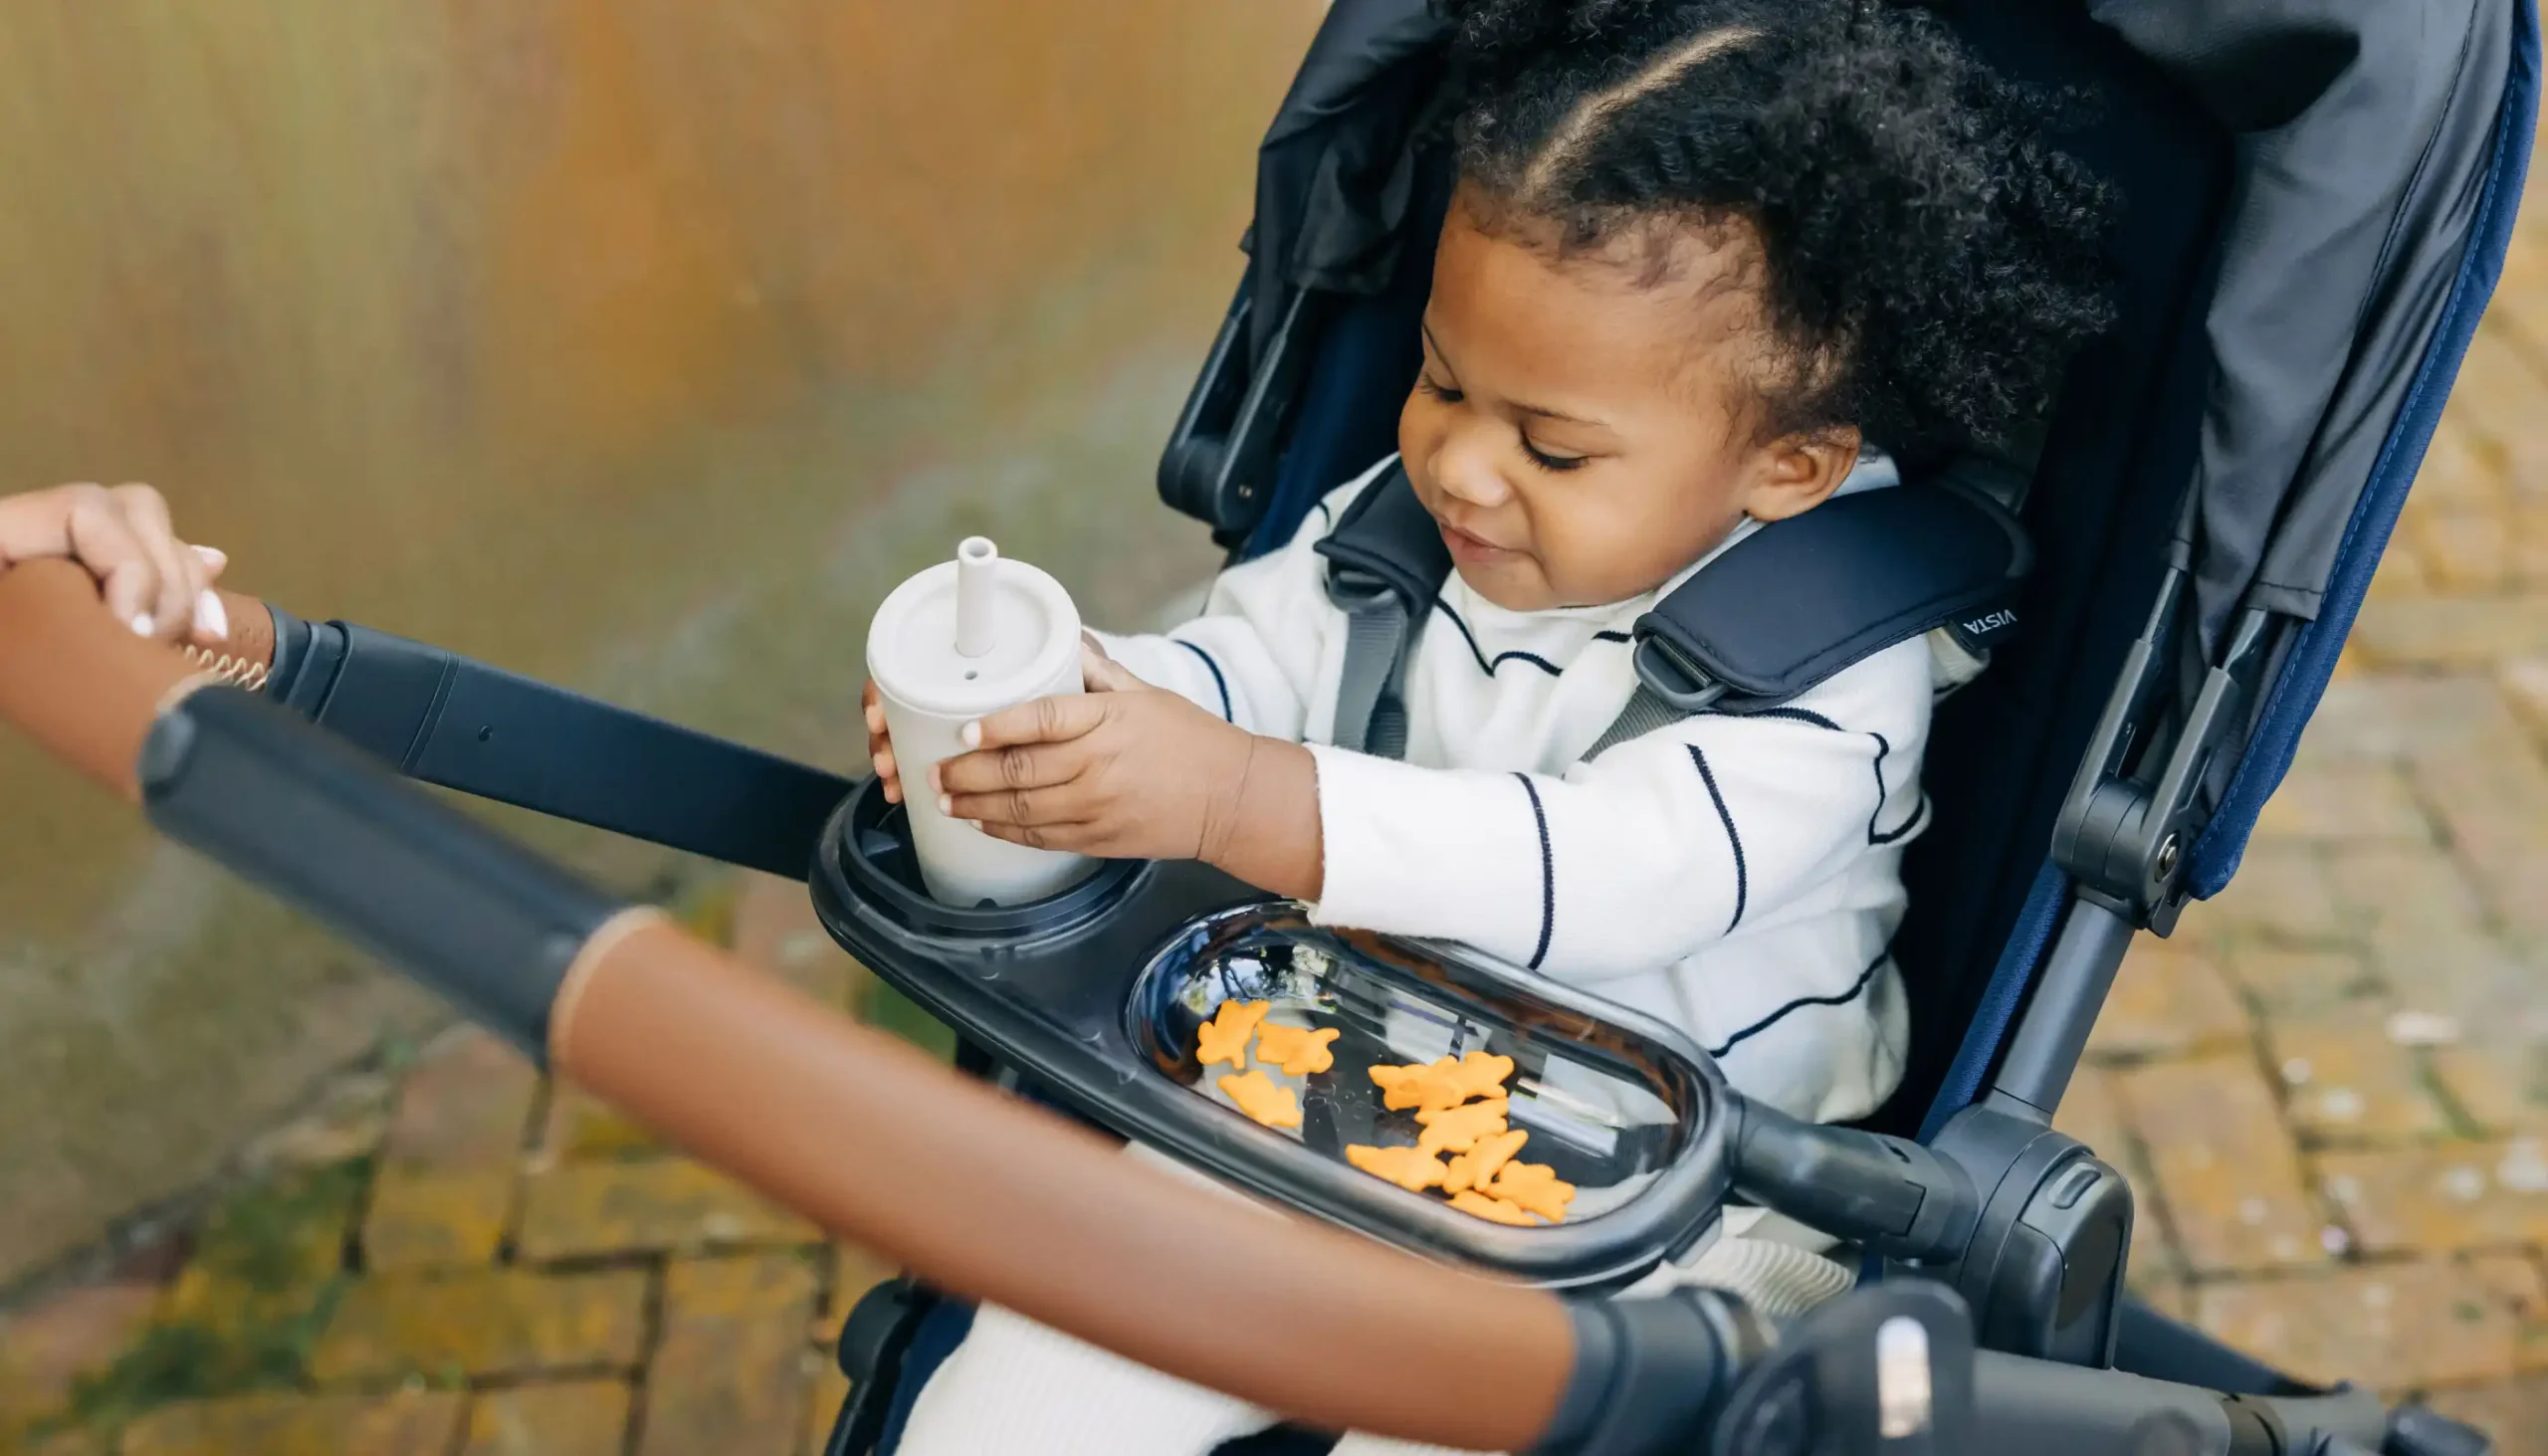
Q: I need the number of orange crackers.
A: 10